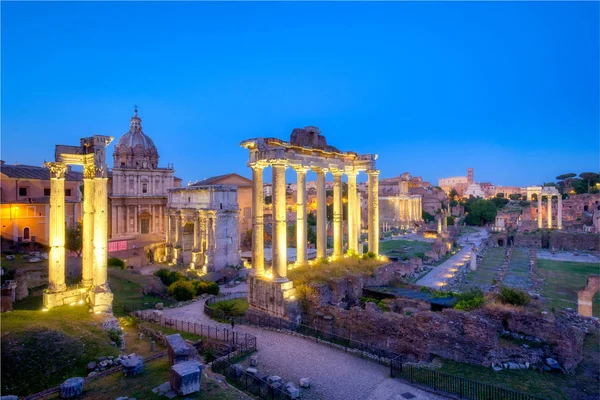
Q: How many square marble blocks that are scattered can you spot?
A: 2